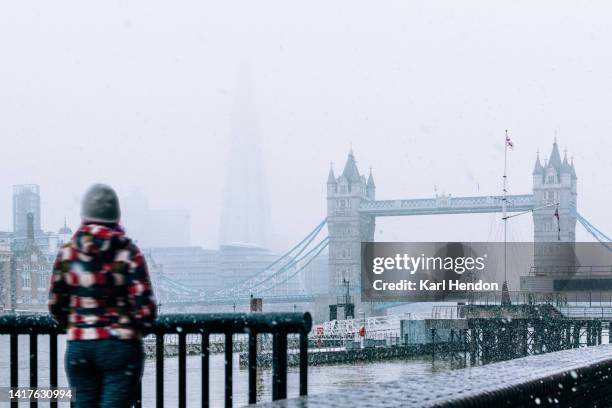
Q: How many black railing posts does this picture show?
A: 10